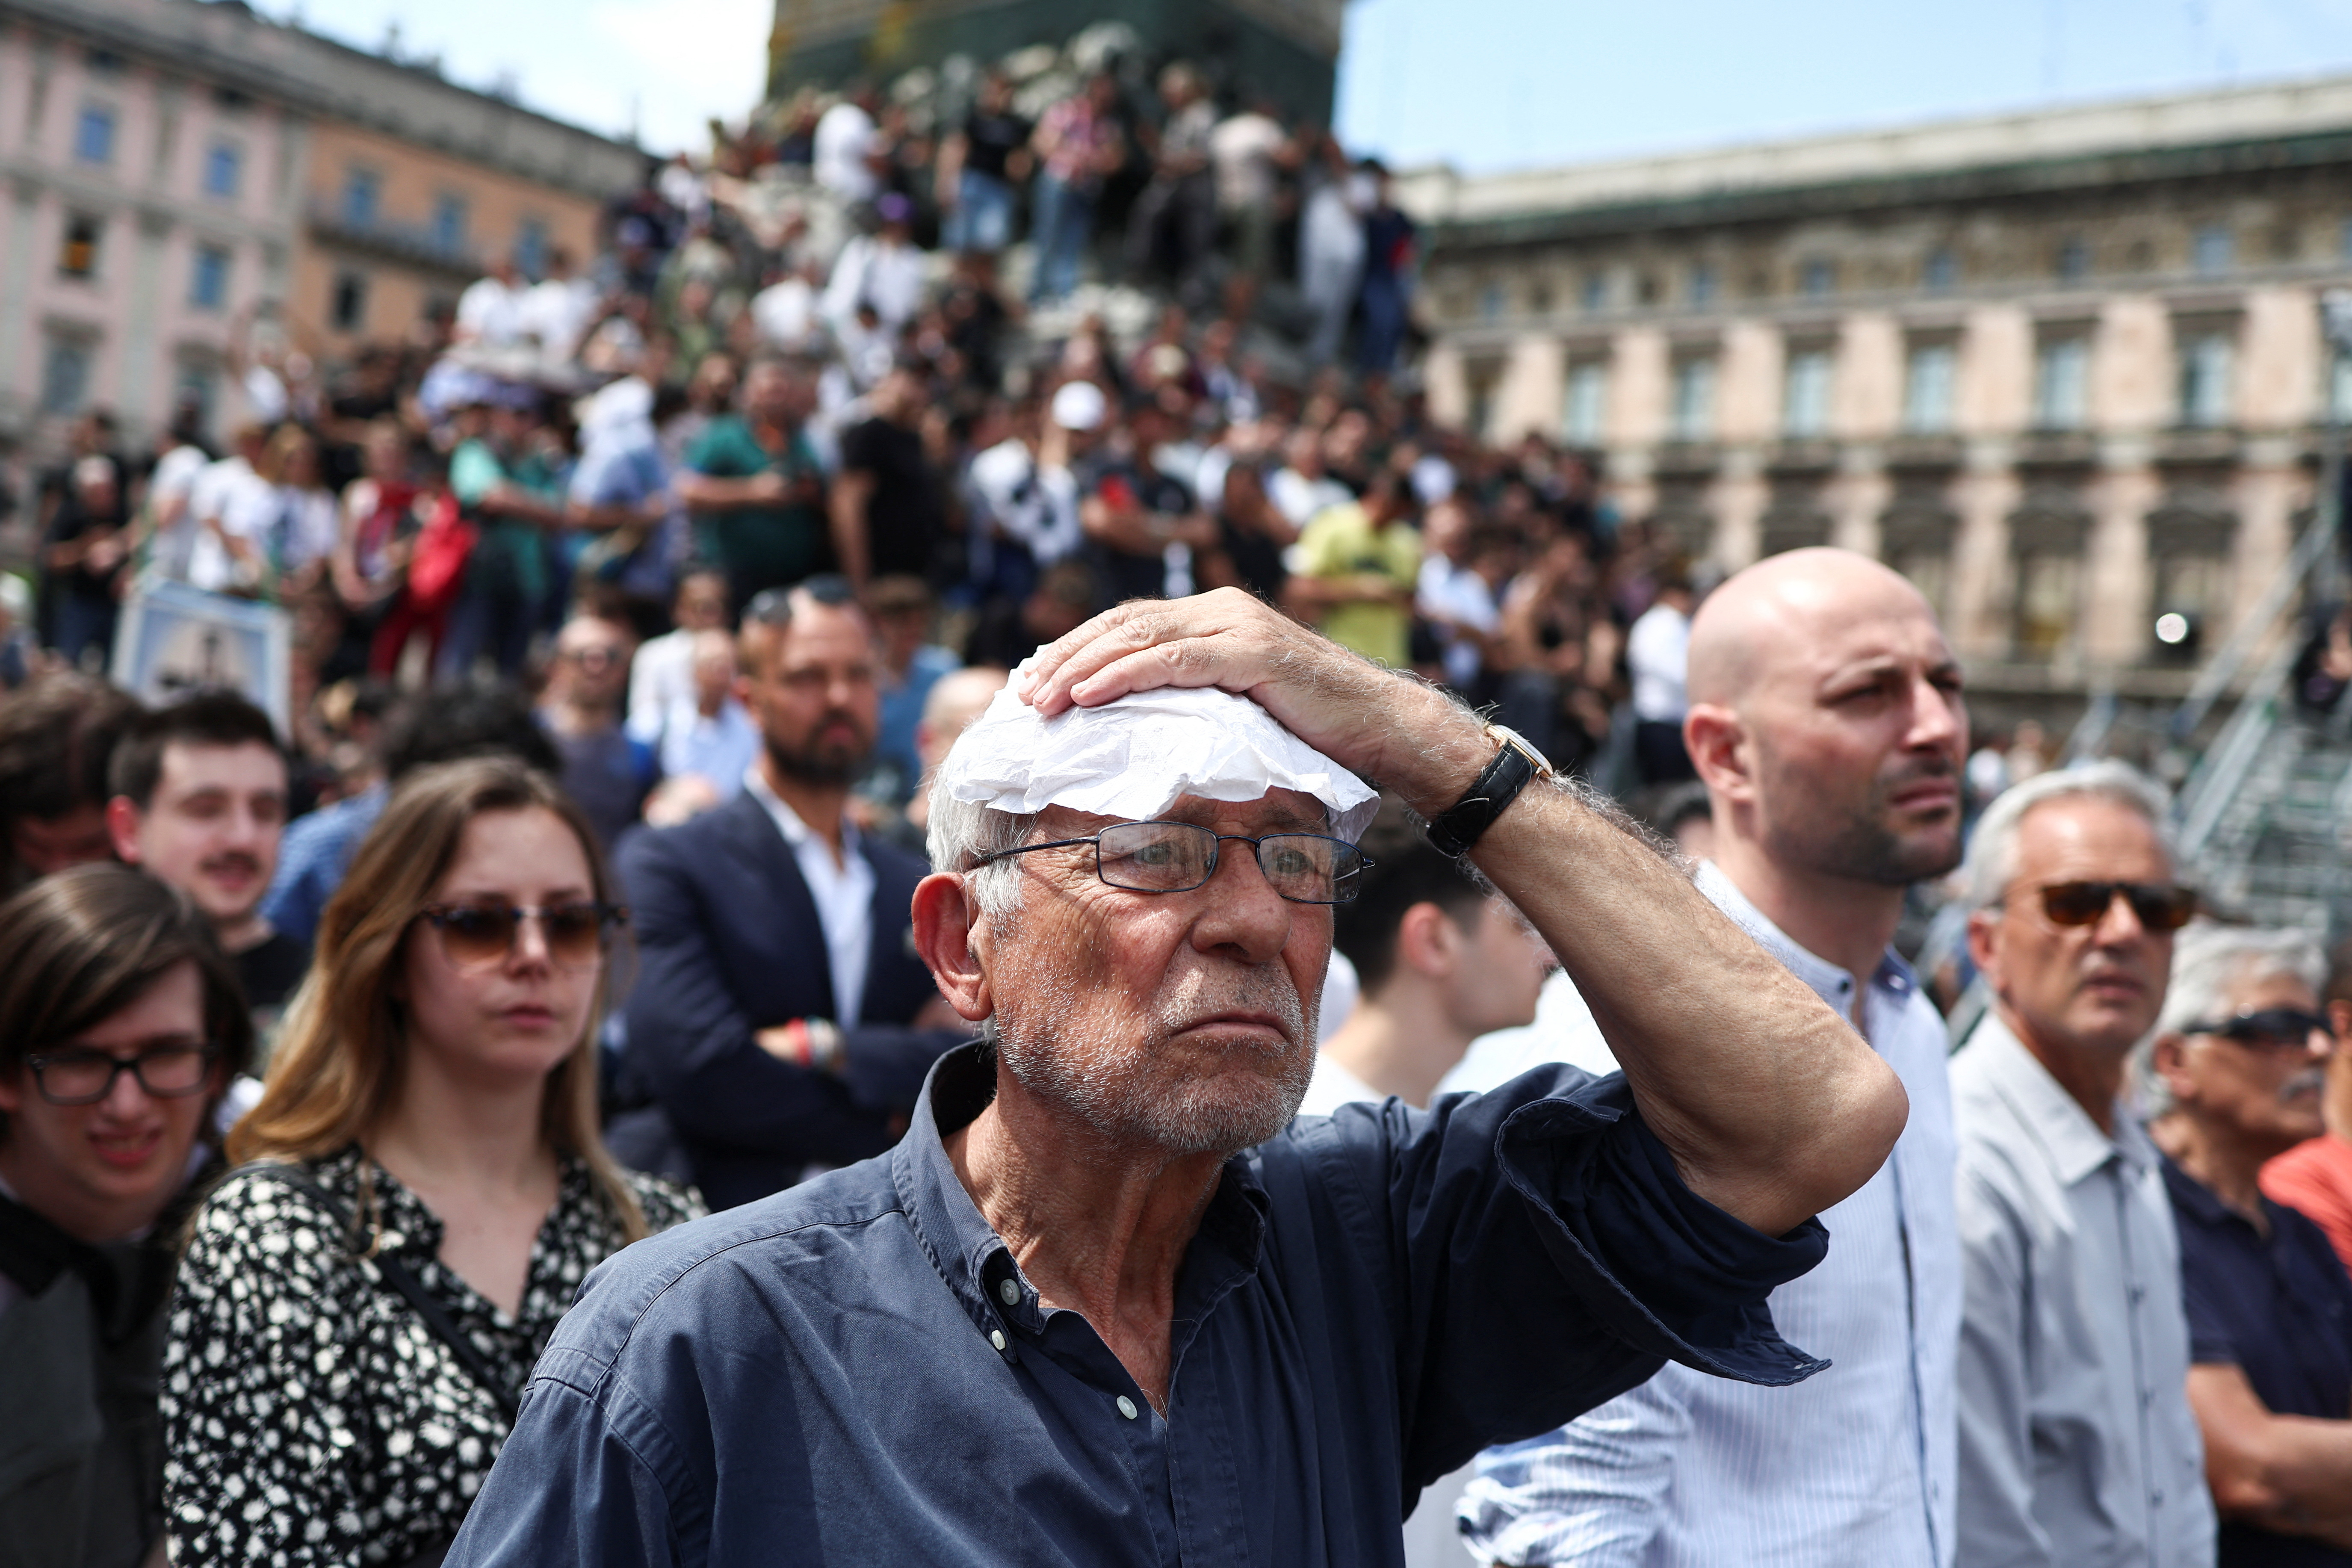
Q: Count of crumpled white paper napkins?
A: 1